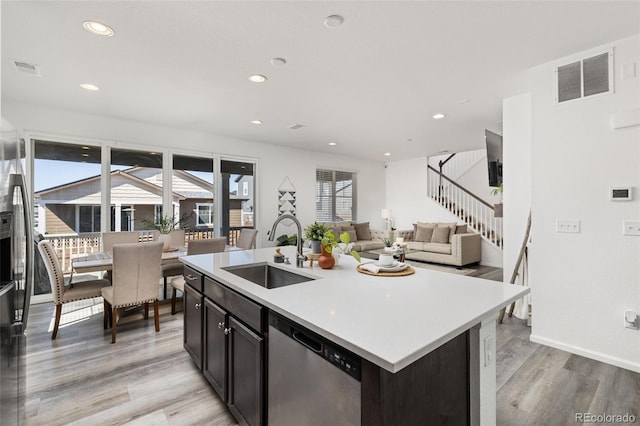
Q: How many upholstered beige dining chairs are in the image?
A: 6